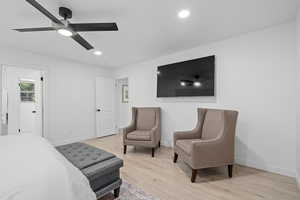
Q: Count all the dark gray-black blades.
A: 4